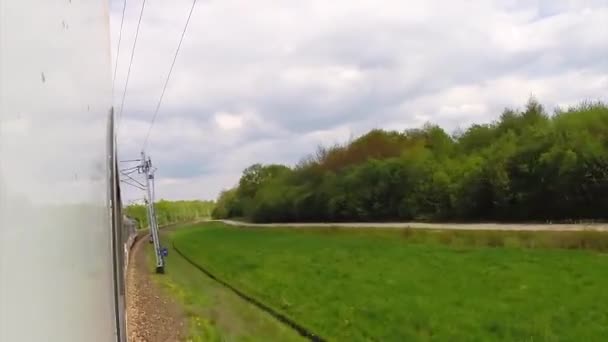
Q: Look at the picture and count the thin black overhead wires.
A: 3